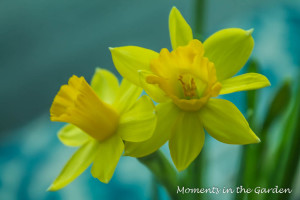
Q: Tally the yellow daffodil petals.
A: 14